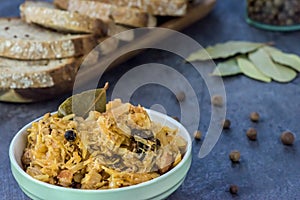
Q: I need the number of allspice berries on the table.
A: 10